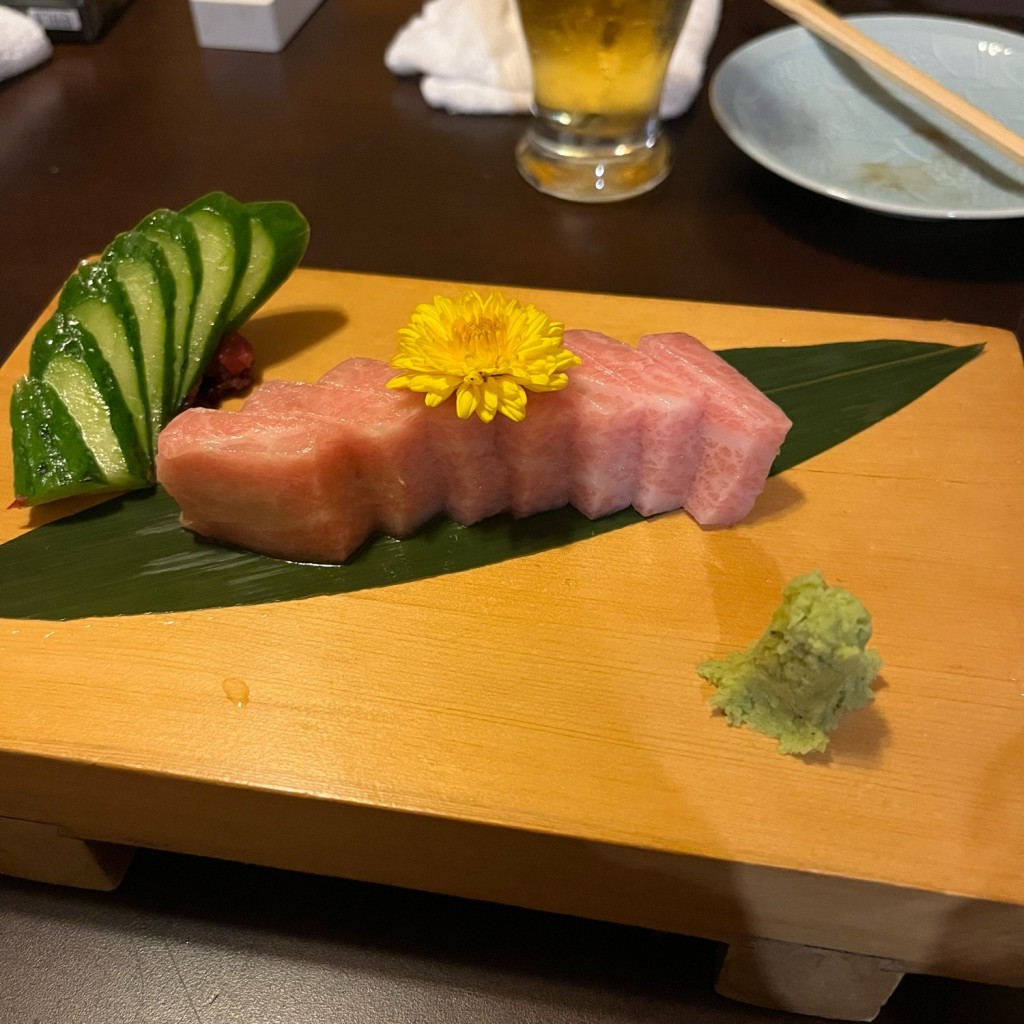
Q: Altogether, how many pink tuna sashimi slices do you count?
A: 7